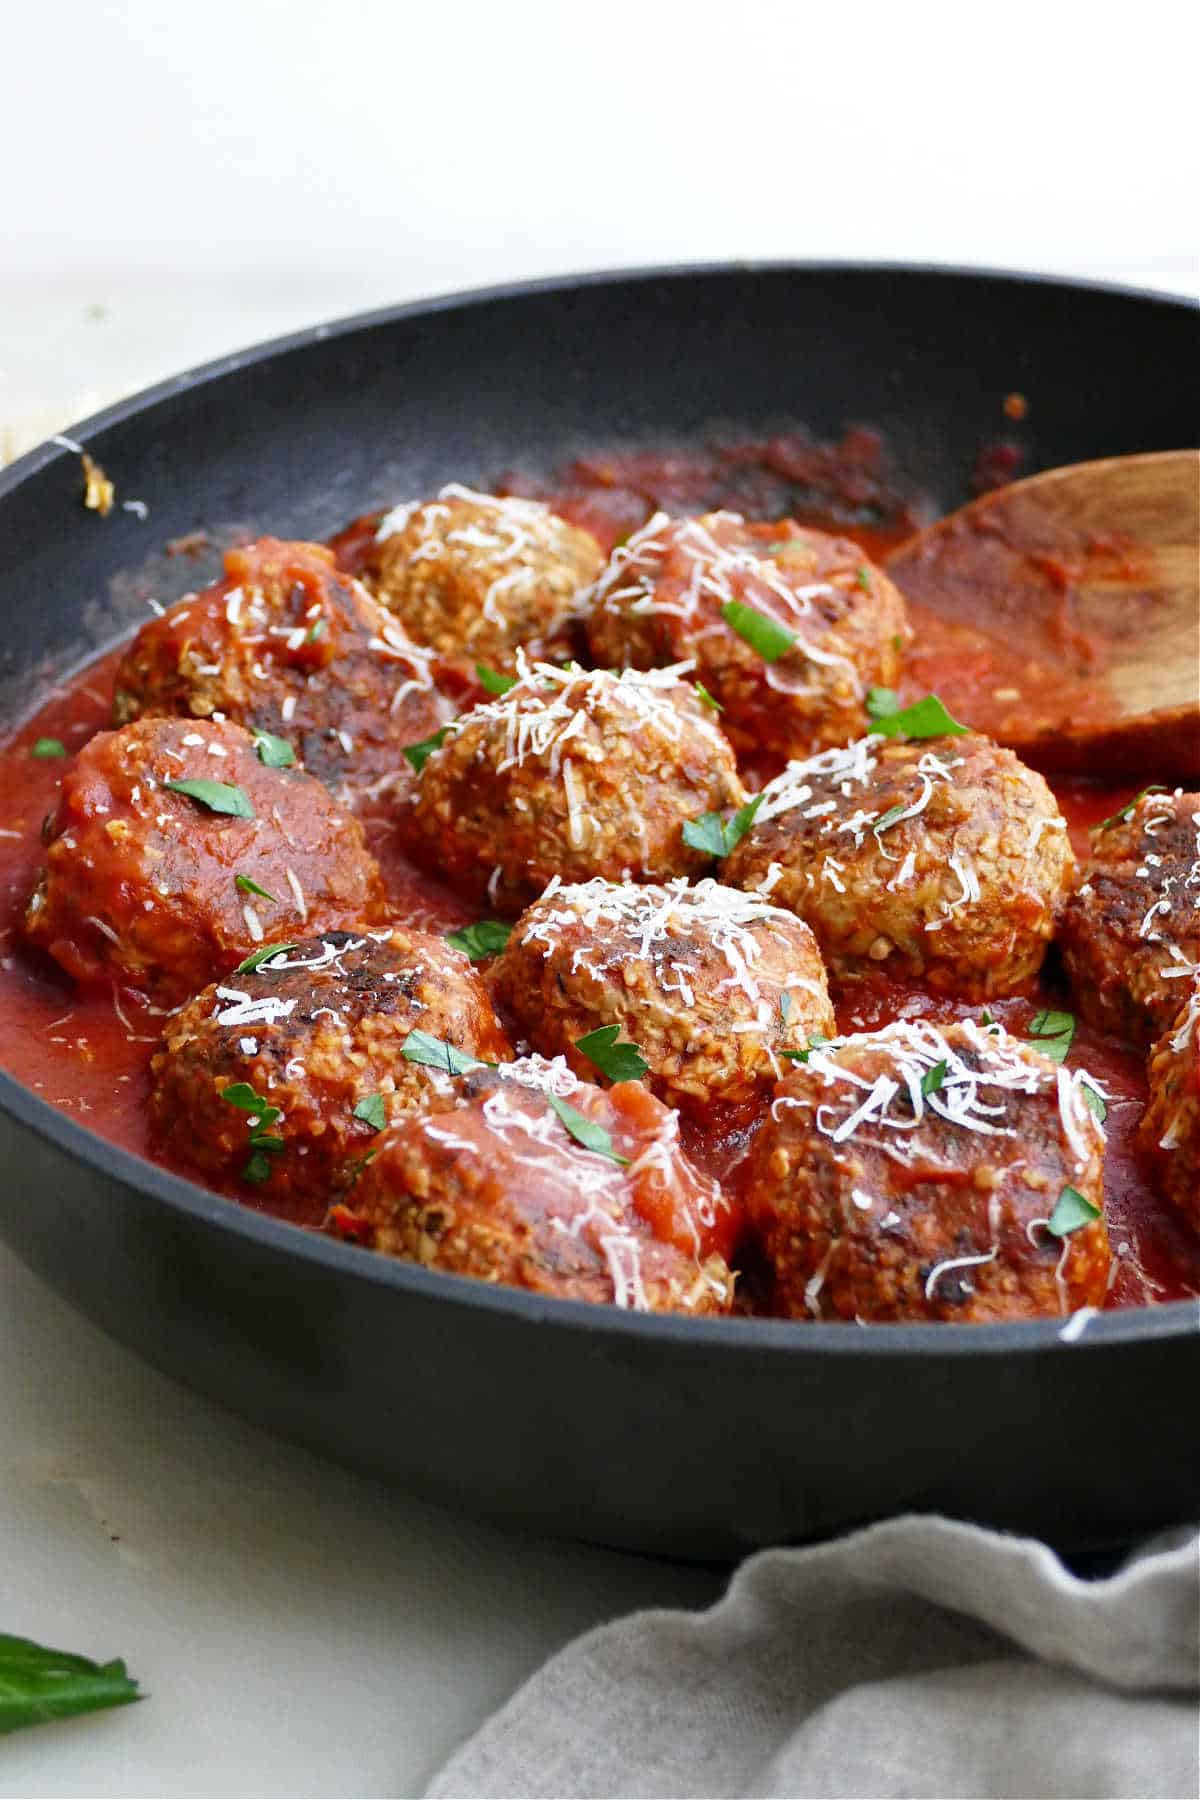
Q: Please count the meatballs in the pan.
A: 12